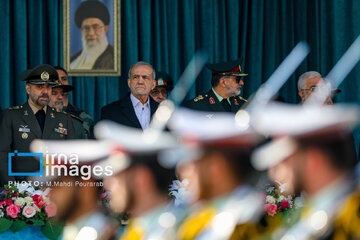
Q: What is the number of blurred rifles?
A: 3